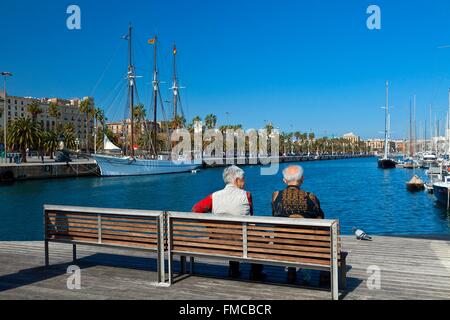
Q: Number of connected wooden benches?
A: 2